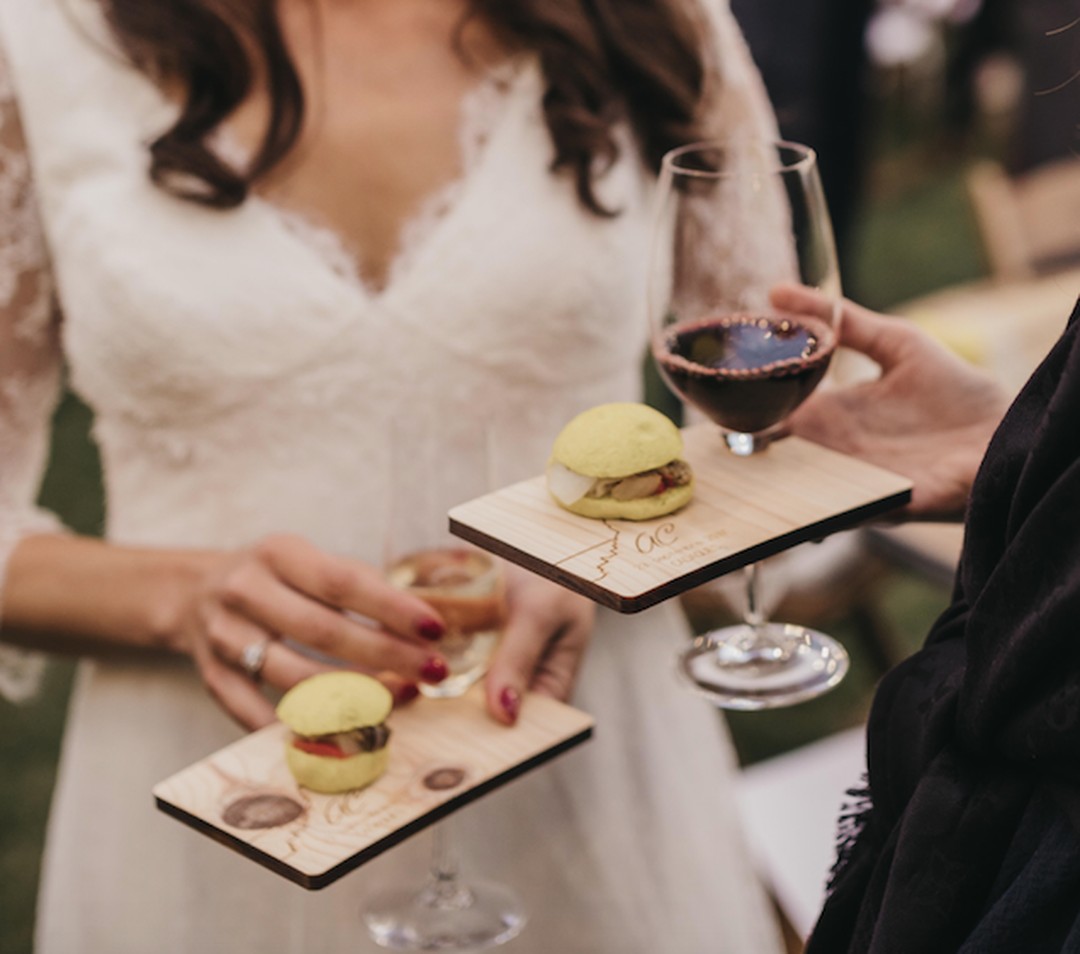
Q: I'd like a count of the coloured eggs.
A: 0